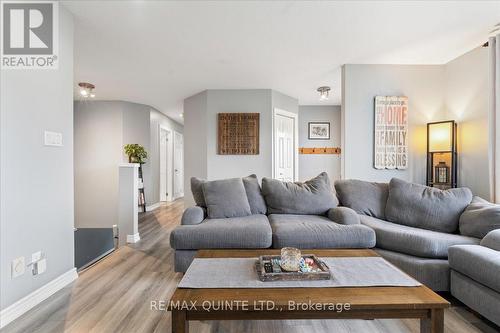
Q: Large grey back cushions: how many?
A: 5